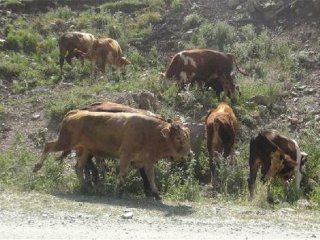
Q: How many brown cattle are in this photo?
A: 7